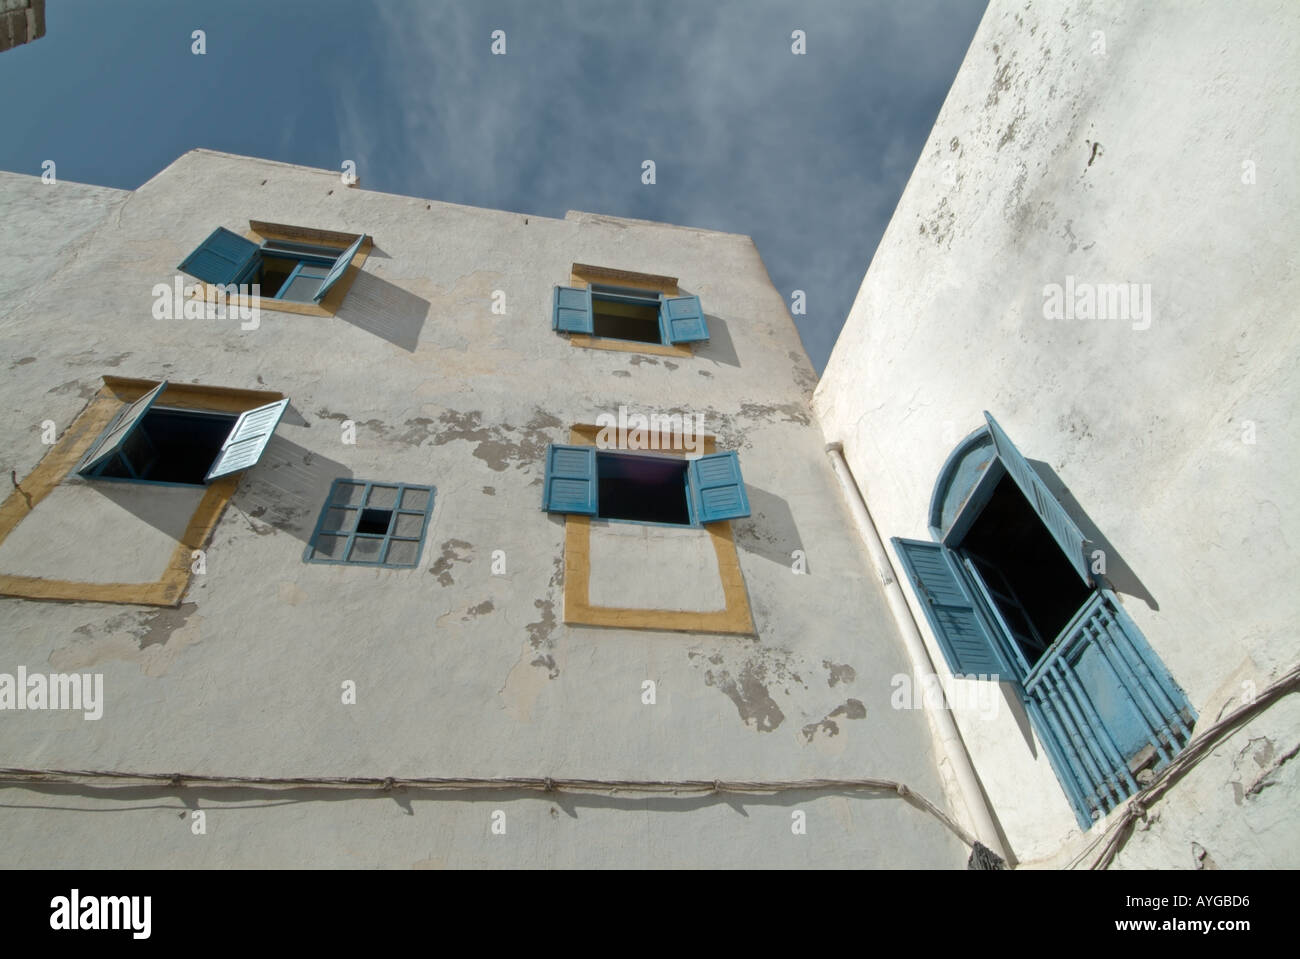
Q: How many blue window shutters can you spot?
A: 10